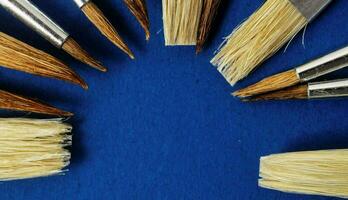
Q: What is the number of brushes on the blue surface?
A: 12